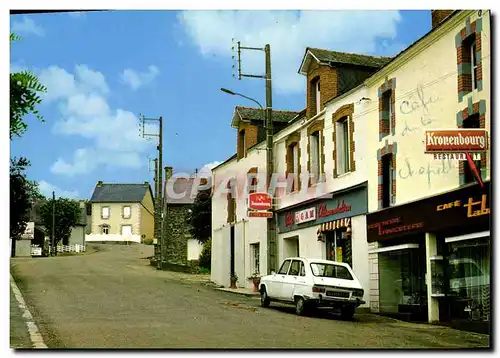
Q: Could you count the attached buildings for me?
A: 3